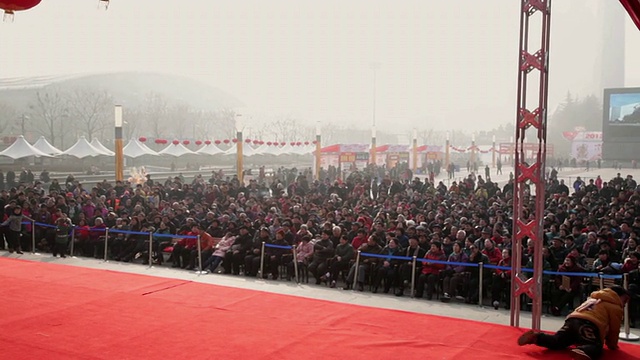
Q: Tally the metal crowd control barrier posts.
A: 12